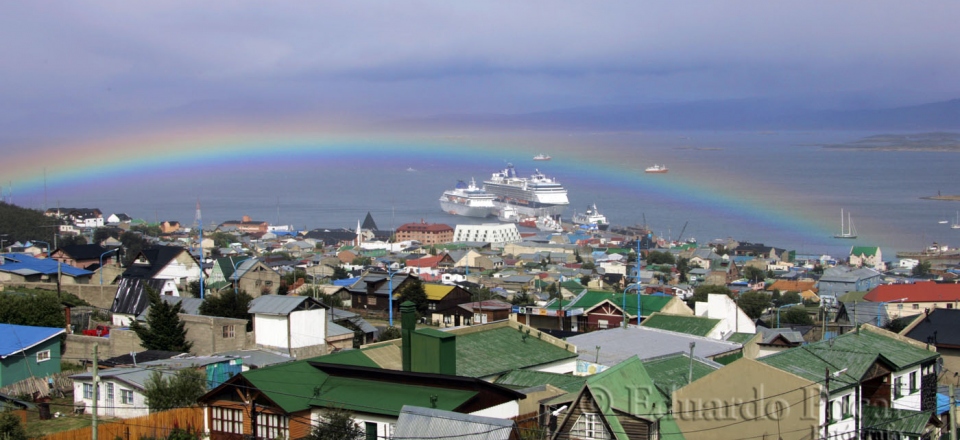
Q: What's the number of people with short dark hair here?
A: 0